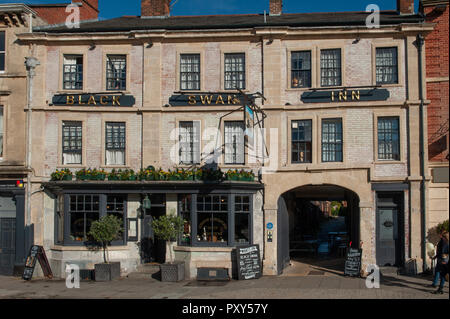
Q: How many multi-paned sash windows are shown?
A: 14